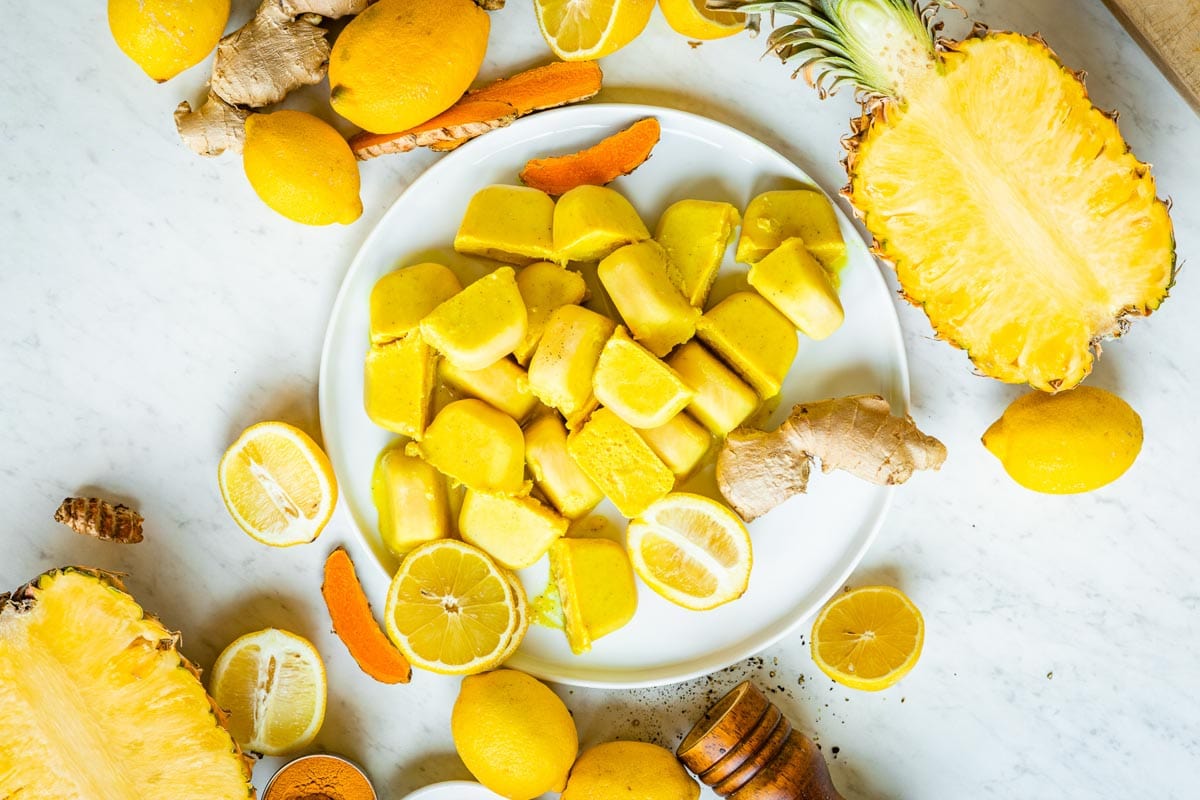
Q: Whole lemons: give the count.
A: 6